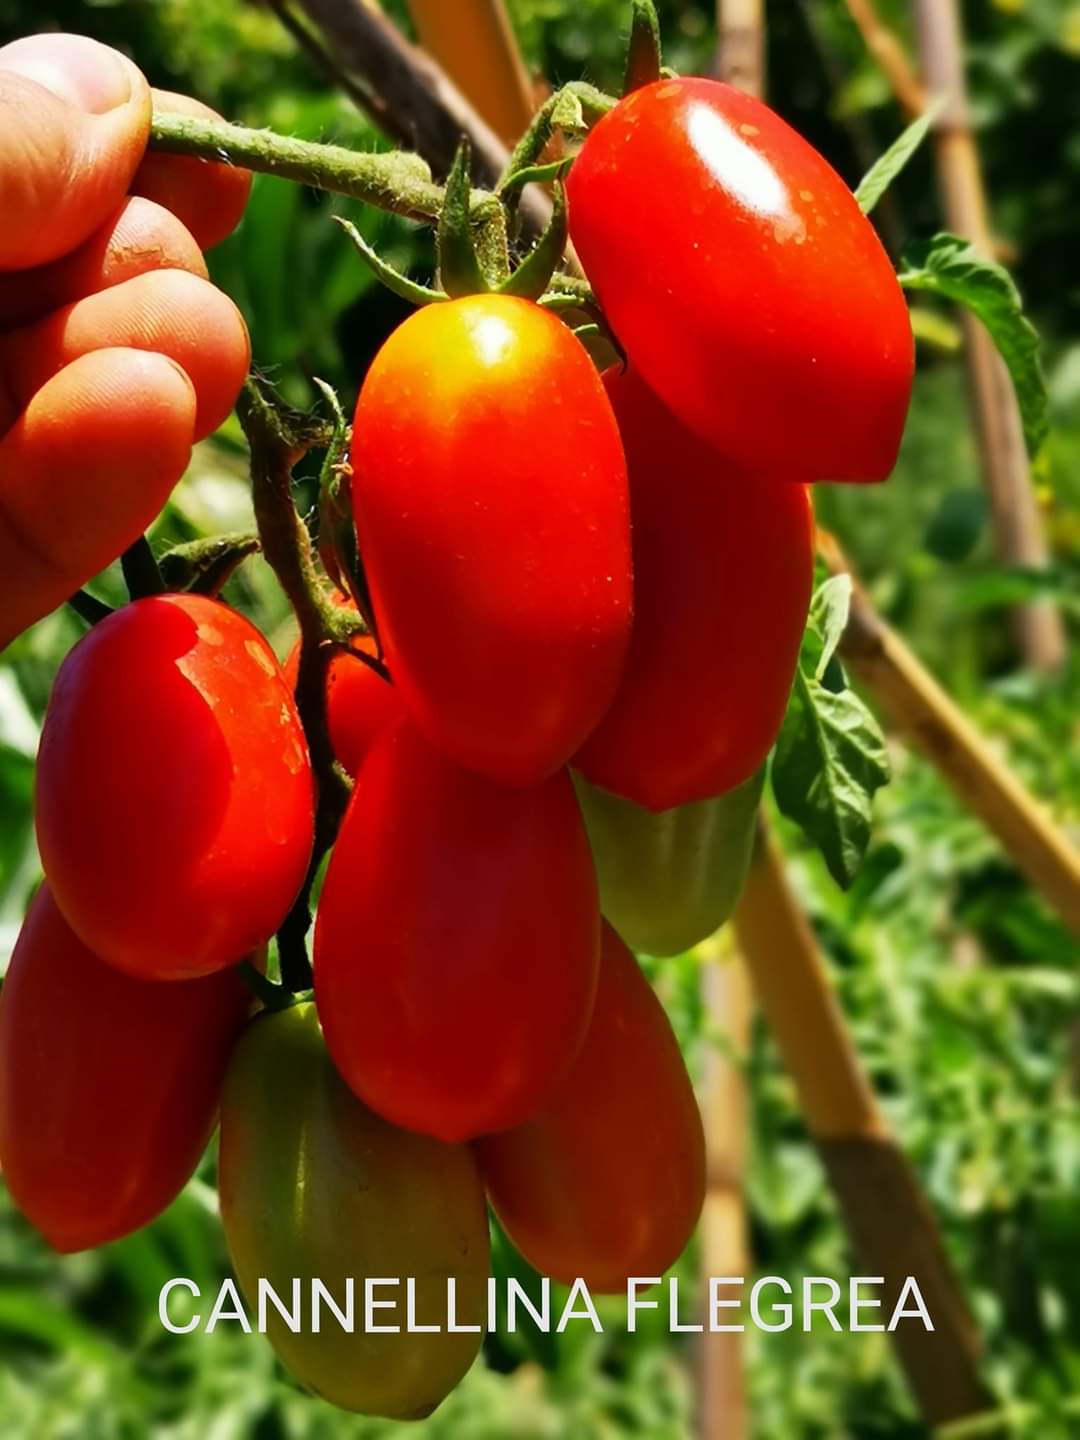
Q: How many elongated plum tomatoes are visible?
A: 10